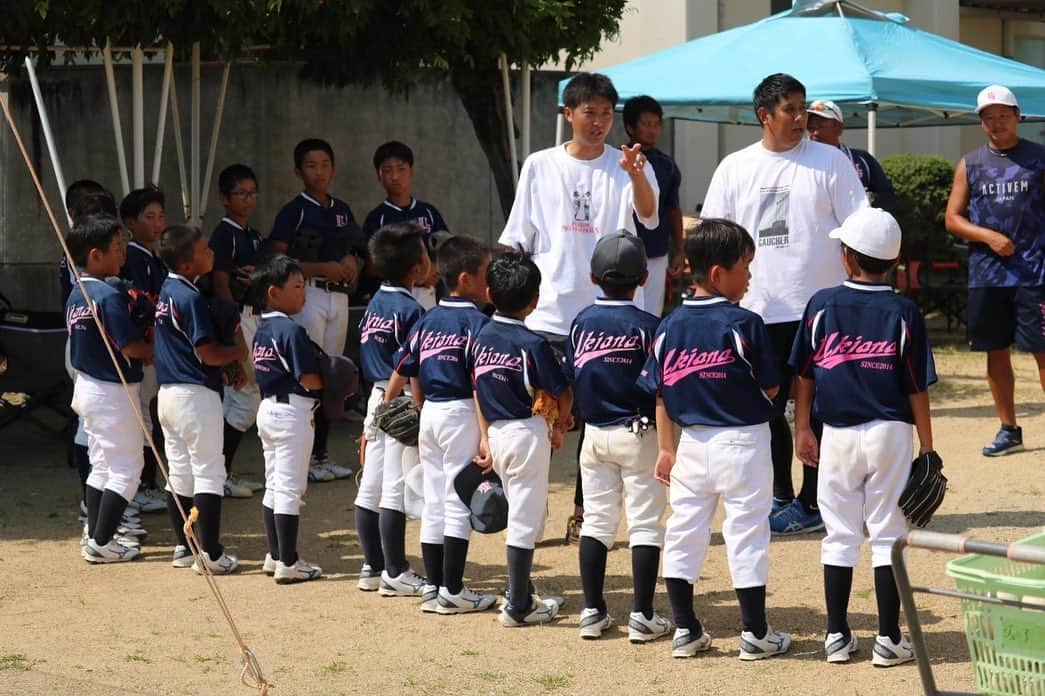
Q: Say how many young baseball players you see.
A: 15